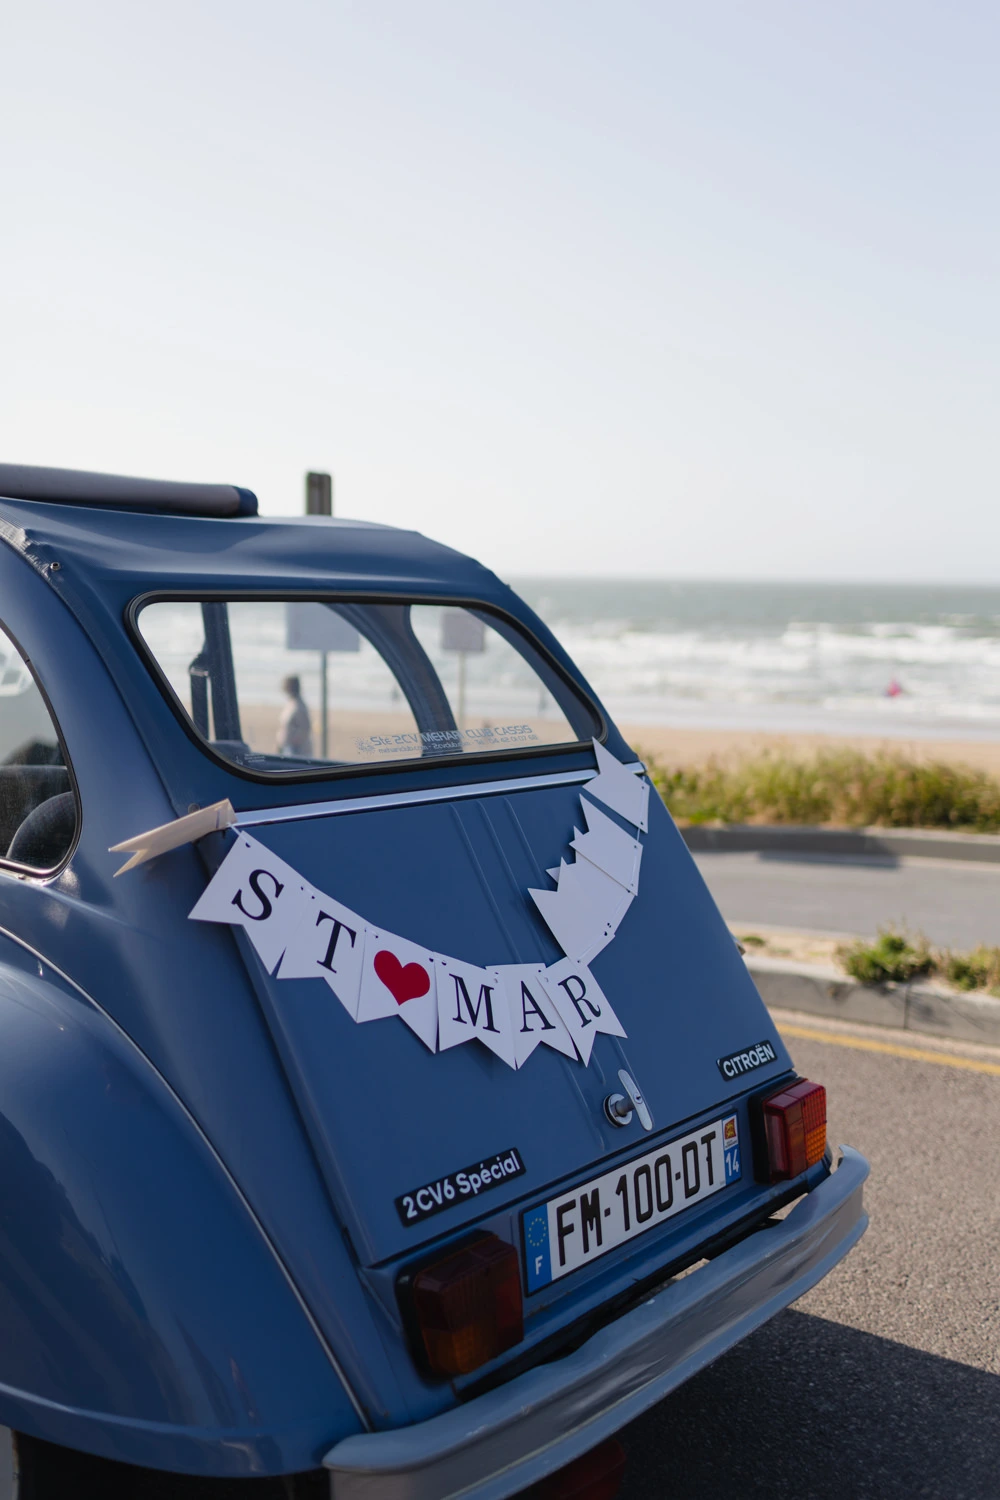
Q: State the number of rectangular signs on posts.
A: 2